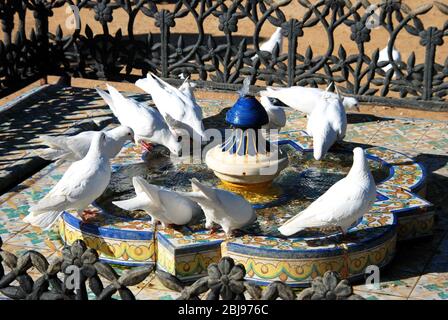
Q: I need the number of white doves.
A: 13